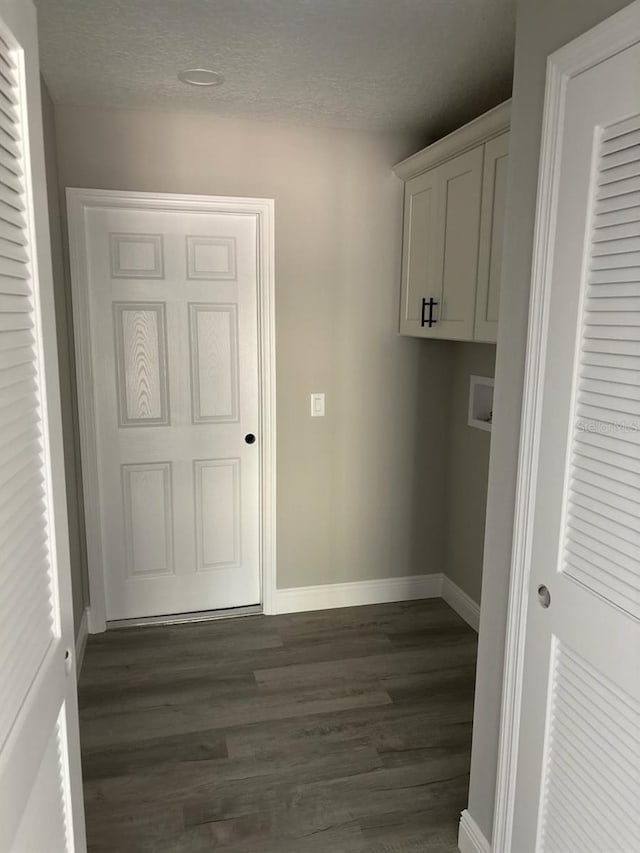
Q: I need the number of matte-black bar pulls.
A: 2